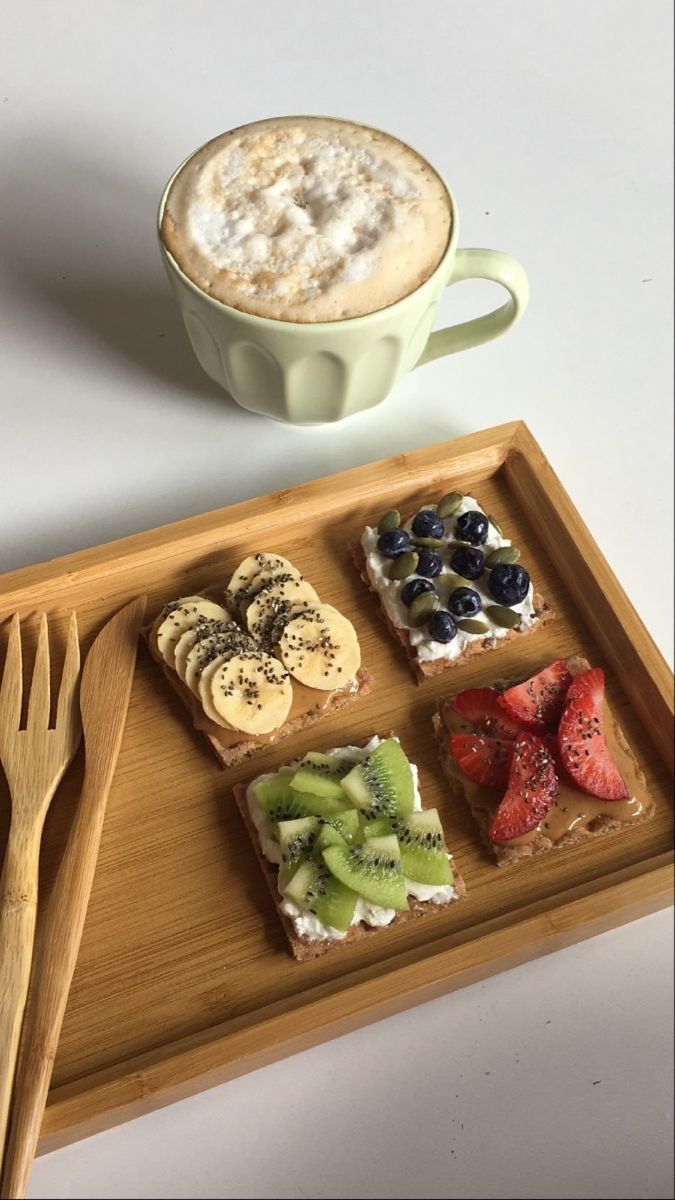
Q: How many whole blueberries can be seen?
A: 9